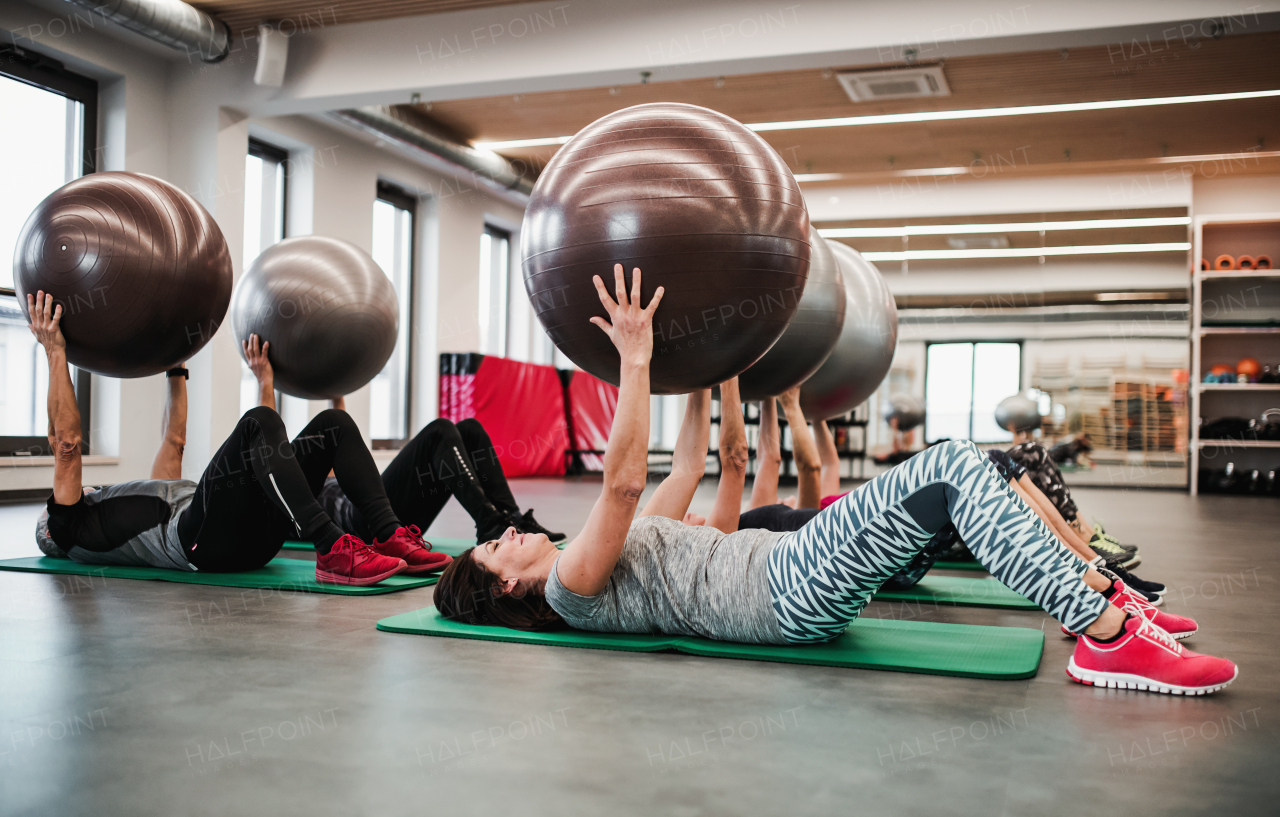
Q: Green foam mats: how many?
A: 5